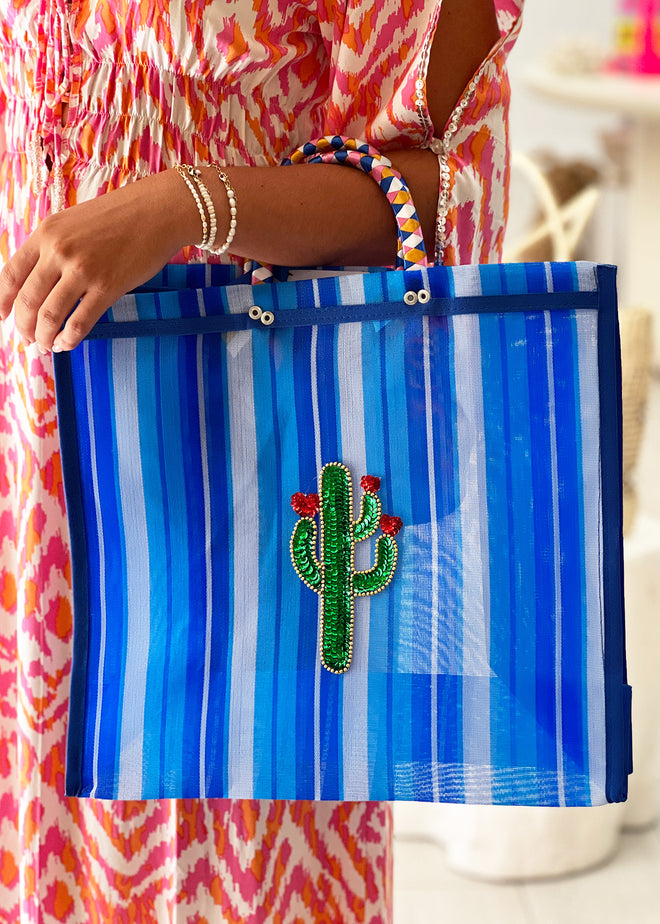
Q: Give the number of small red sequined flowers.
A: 3